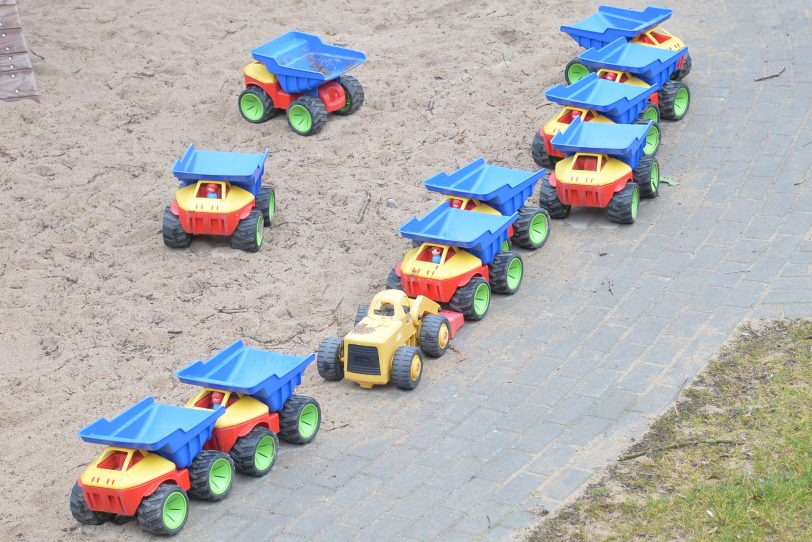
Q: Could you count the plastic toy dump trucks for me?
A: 10